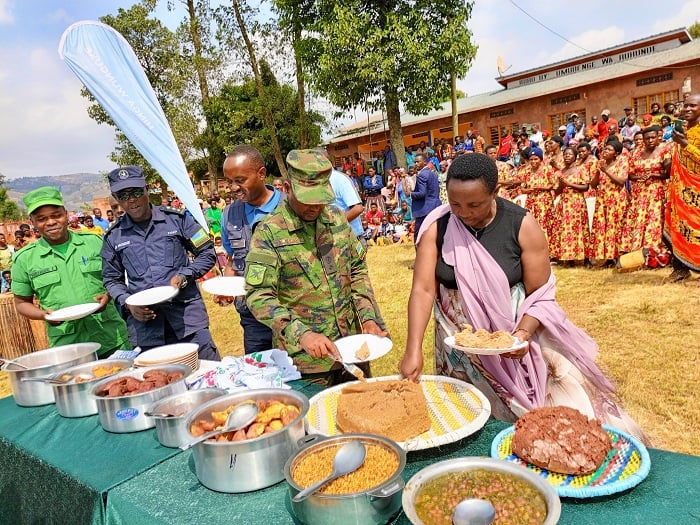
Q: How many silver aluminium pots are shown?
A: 7